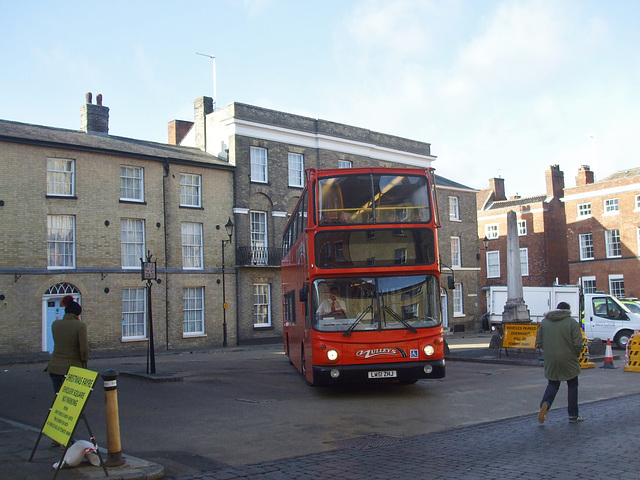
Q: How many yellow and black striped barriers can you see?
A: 2